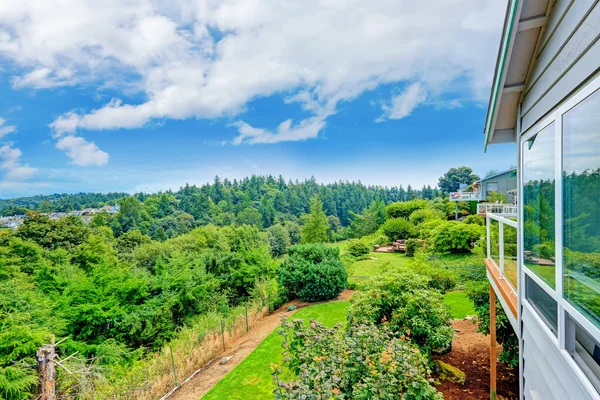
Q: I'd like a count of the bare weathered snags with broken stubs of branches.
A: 1